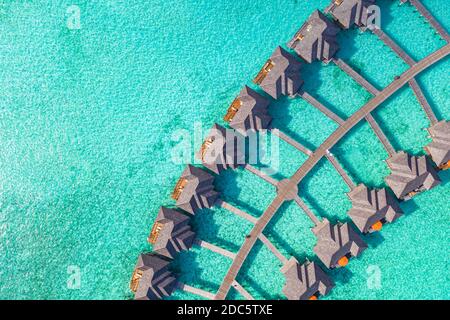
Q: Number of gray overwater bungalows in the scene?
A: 13